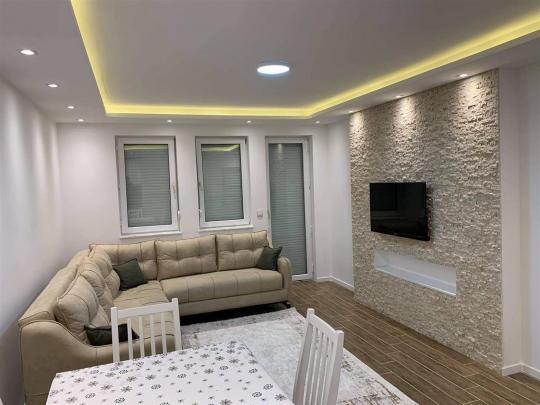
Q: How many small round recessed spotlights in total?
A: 10